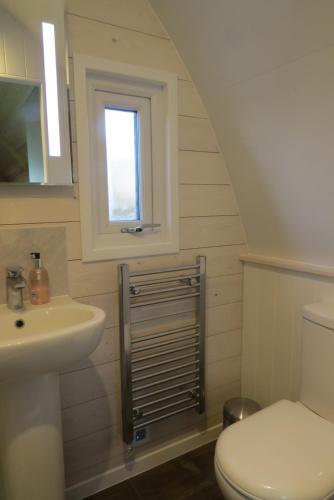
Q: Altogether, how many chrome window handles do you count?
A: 1